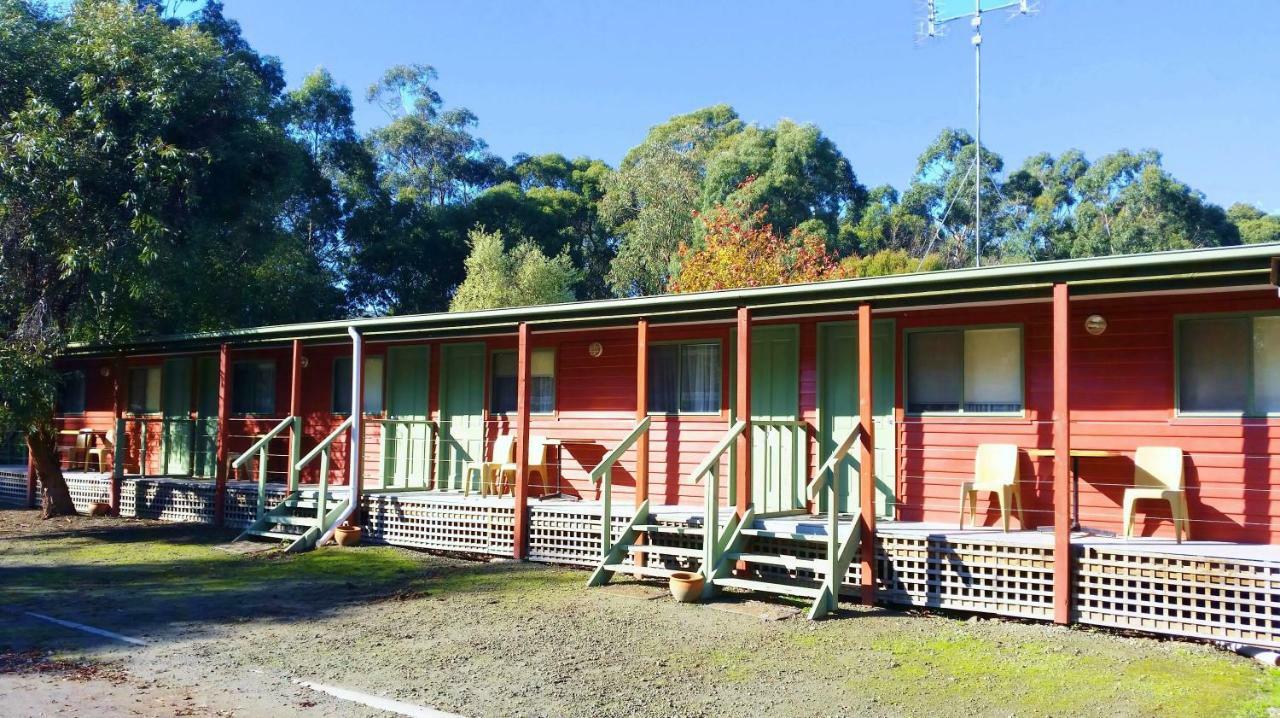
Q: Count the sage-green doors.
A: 6